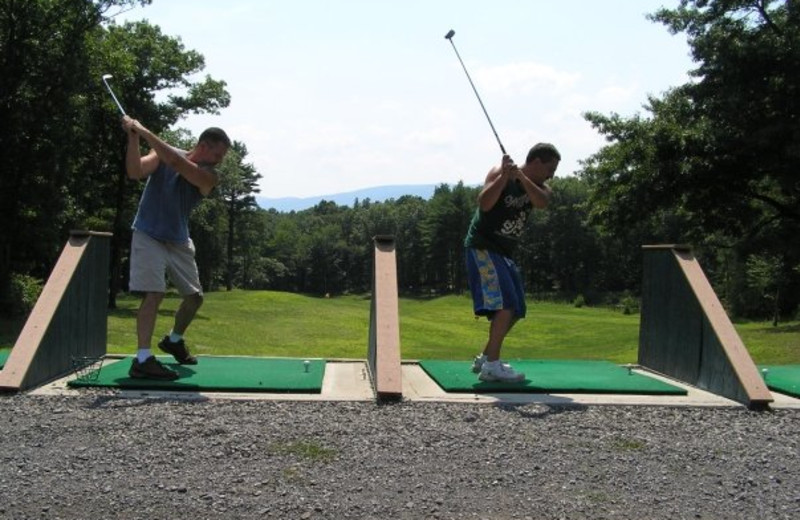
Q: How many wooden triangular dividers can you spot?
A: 3